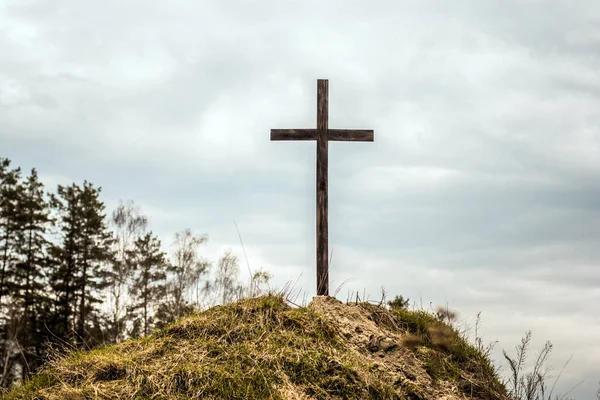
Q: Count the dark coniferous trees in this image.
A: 5